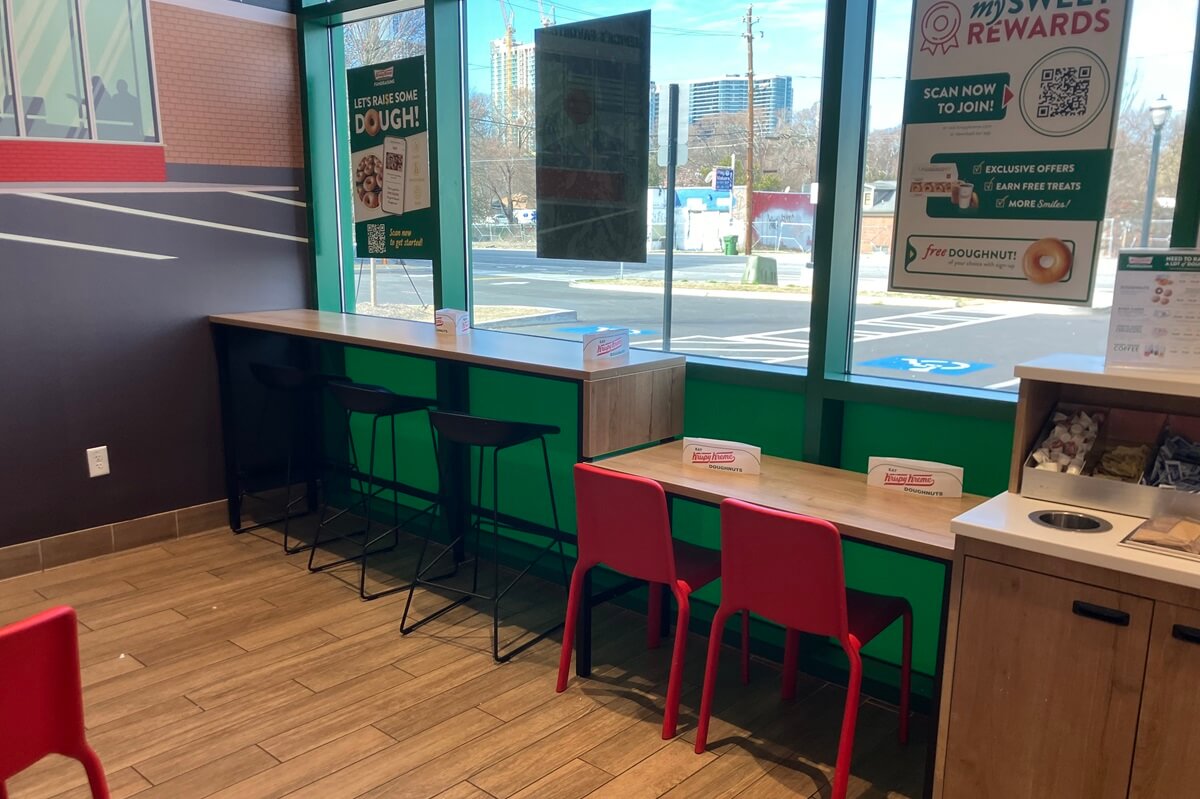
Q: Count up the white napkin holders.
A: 4